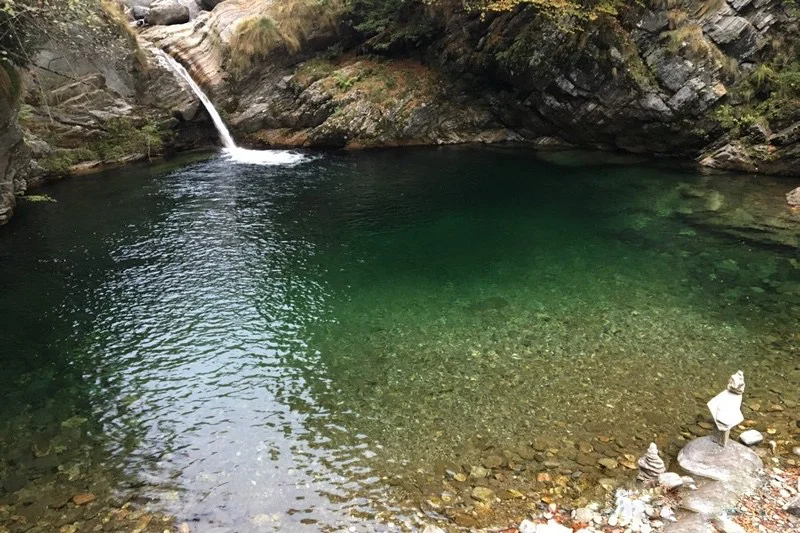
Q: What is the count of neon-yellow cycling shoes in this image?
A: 0